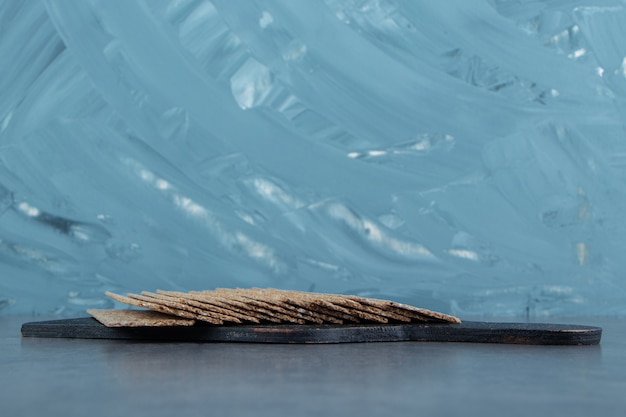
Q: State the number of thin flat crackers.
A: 13